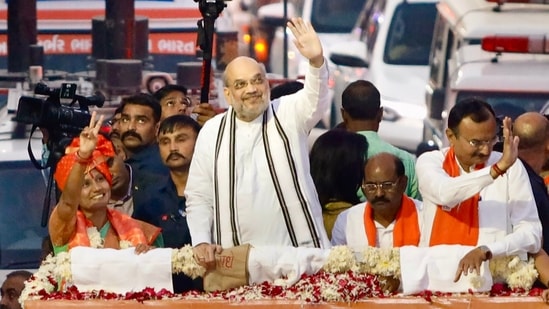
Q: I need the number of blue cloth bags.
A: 0